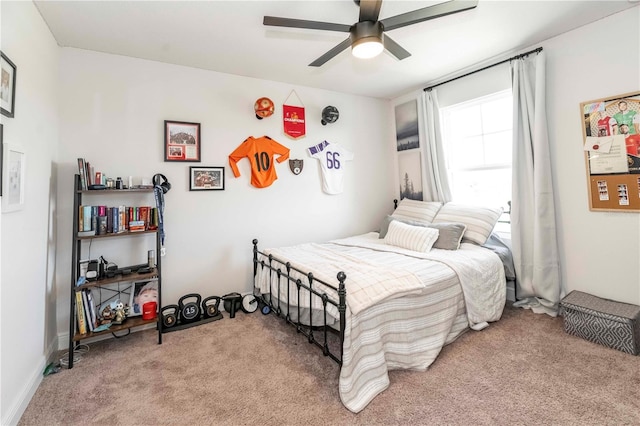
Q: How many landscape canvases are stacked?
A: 2